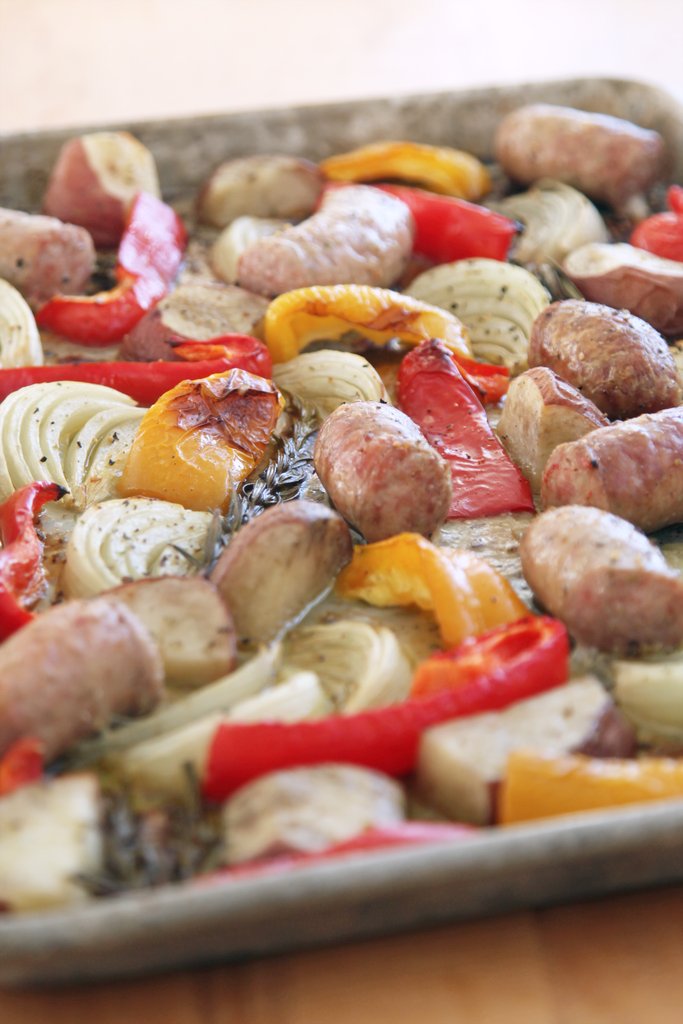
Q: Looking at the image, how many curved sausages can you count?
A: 1